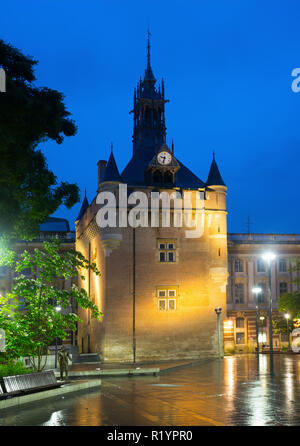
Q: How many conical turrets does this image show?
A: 3